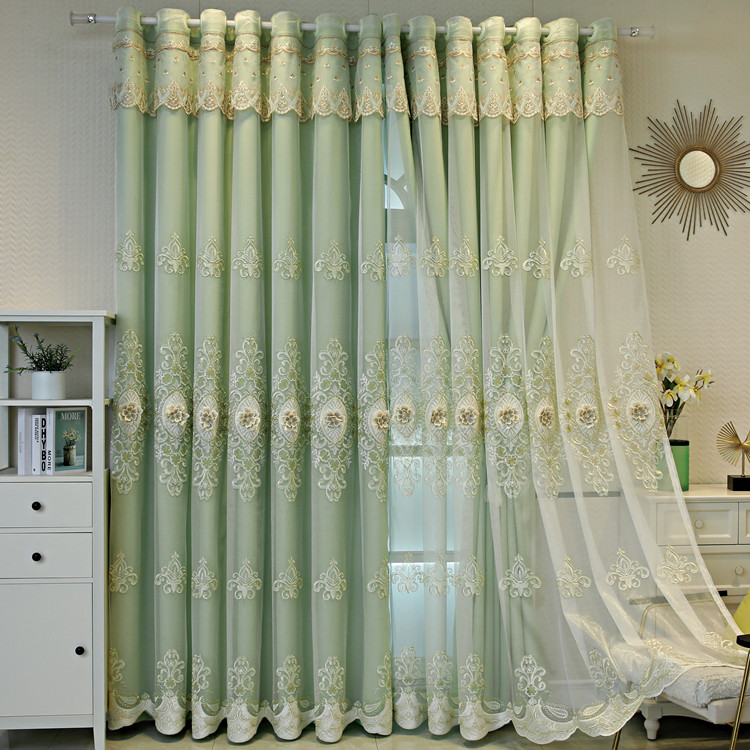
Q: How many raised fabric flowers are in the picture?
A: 14